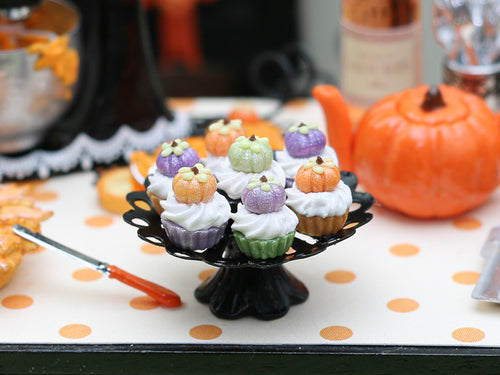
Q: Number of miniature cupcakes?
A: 7